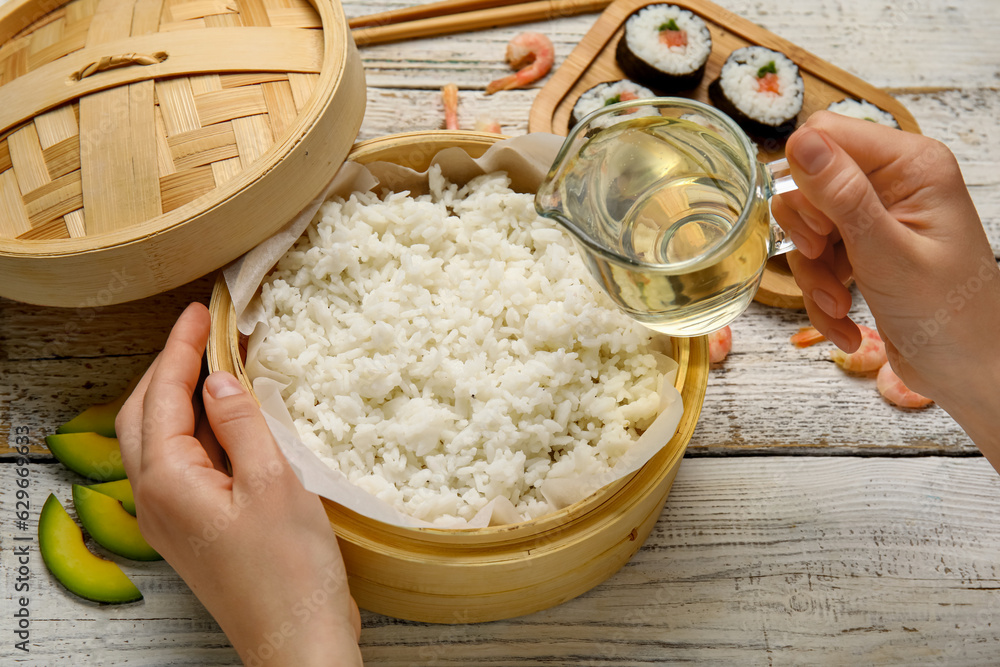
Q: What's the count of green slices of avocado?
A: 5